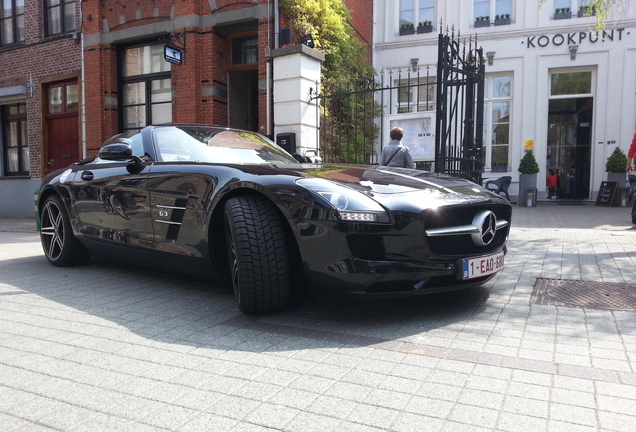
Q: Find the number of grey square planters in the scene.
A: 2